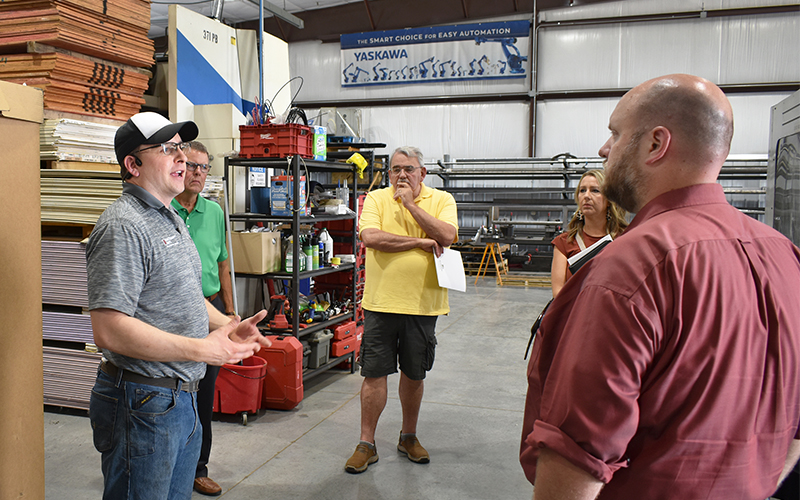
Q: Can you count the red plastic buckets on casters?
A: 1